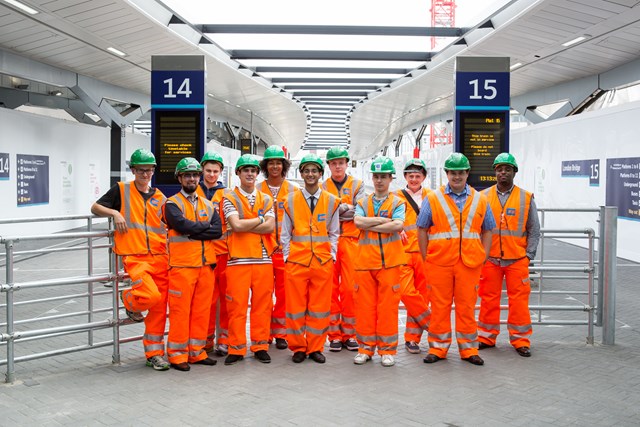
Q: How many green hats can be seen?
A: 11